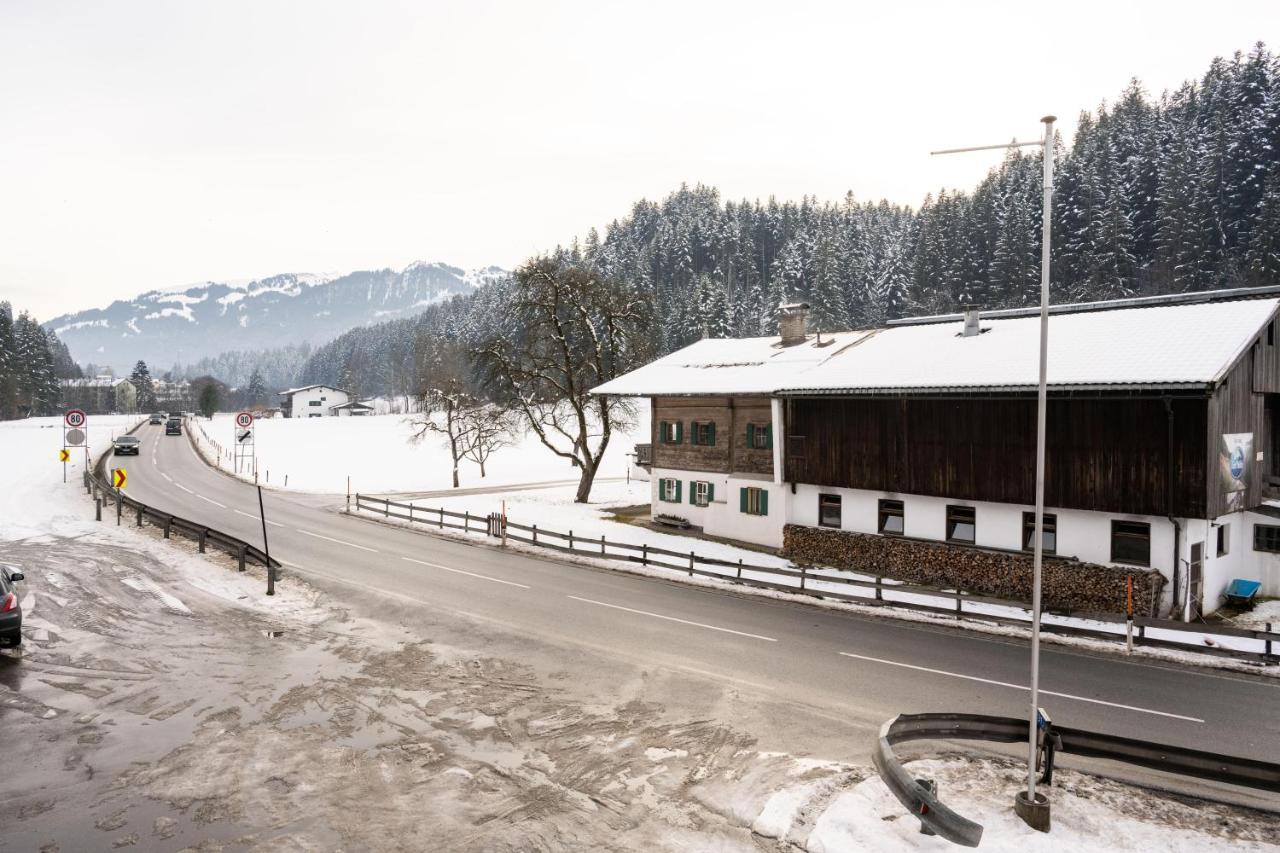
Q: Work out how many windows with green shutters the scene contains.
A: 6